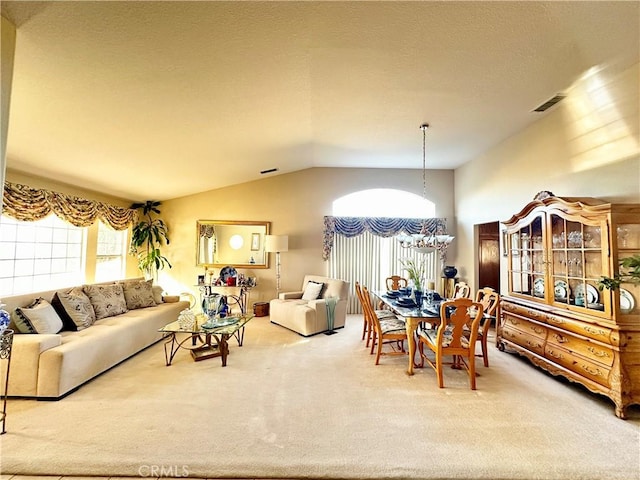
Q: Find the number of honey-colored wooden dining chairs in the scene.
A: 6